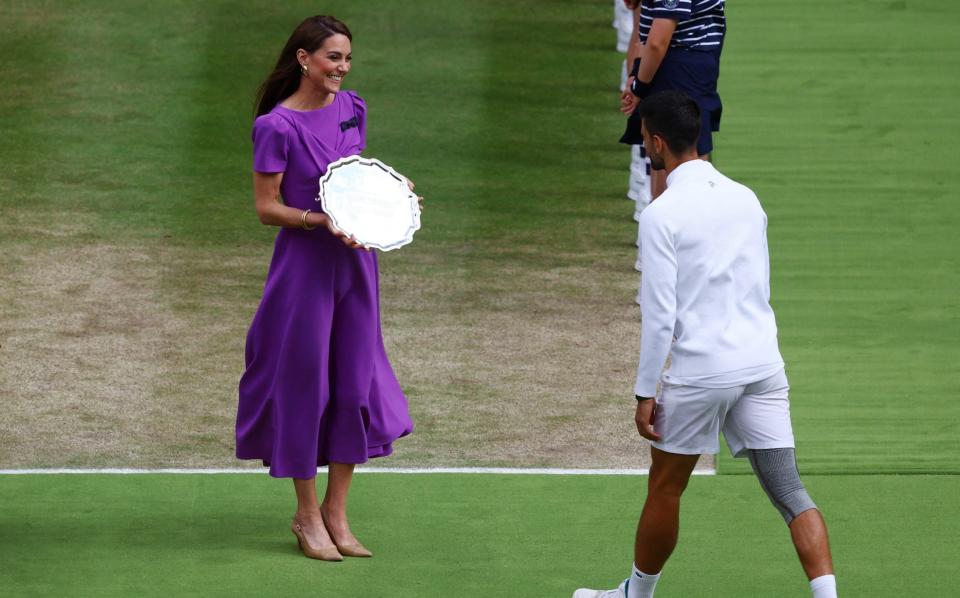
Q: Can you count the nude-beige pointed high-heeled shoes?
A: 2